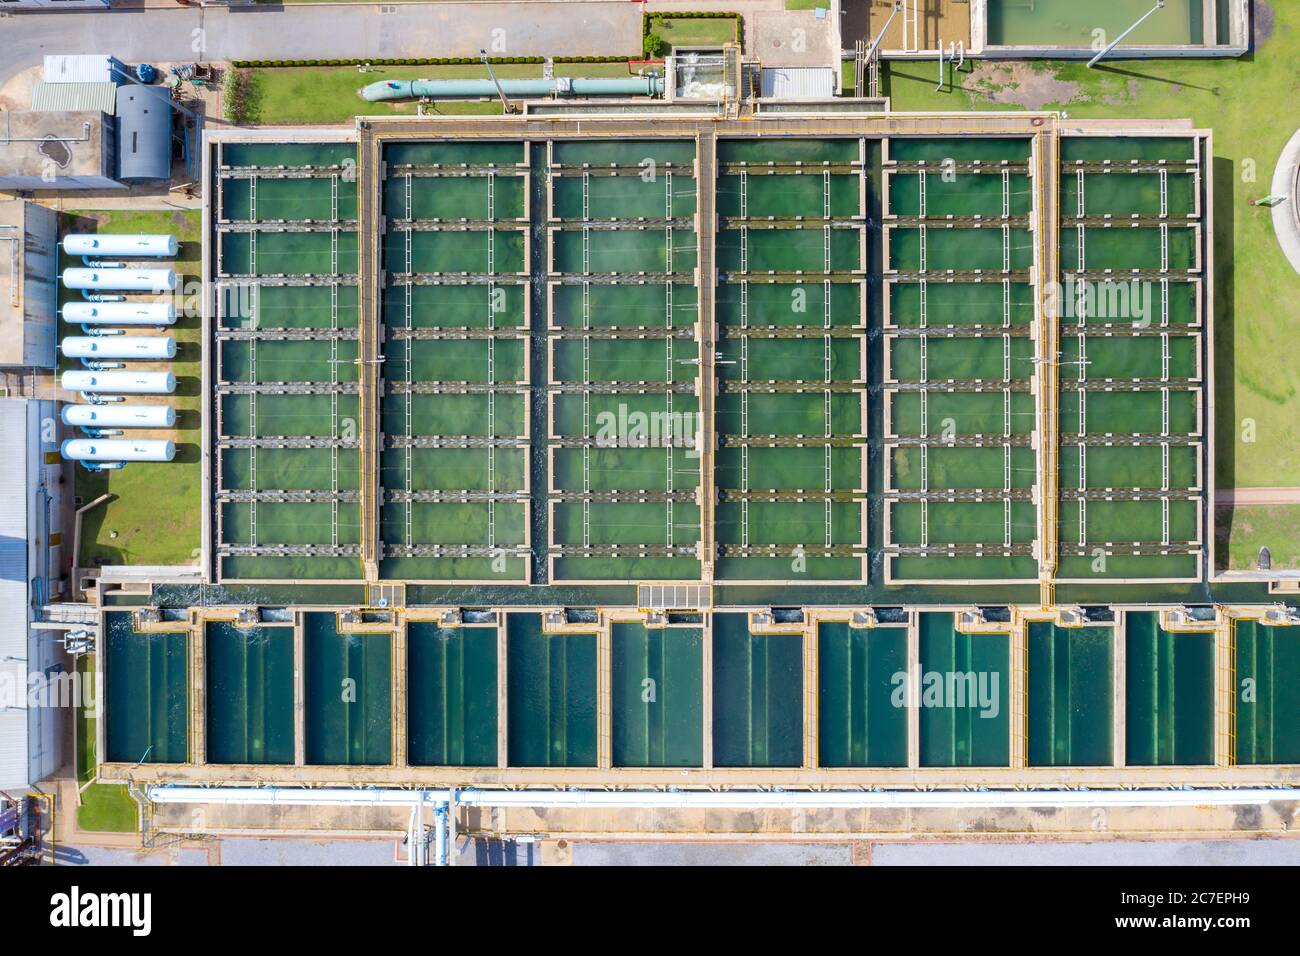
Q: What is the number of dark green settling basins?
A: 12